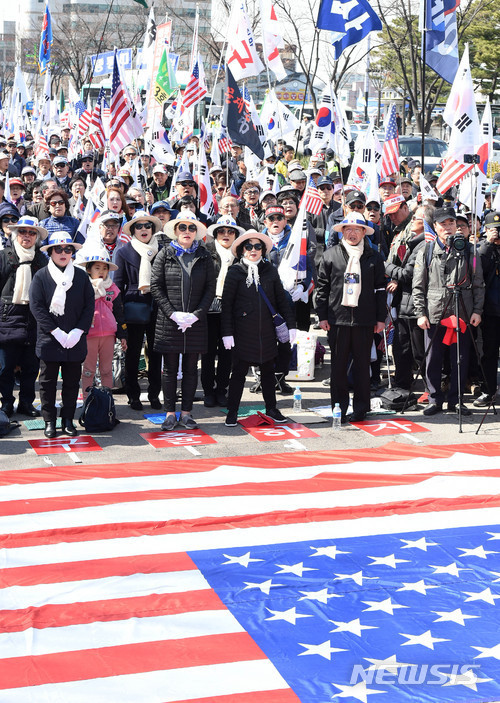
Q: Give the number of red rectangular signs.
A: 4